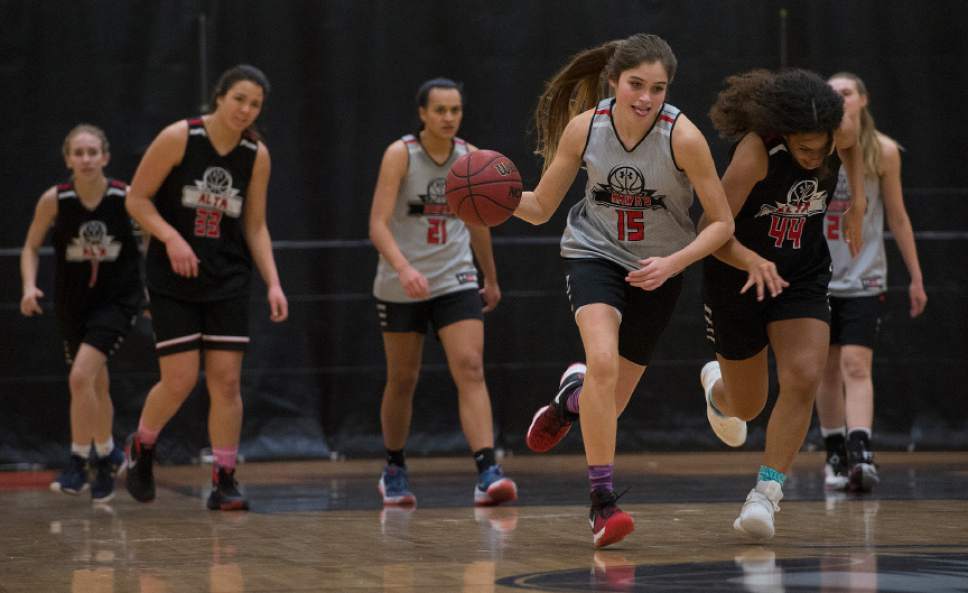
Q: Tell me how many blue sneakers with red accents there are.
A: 2